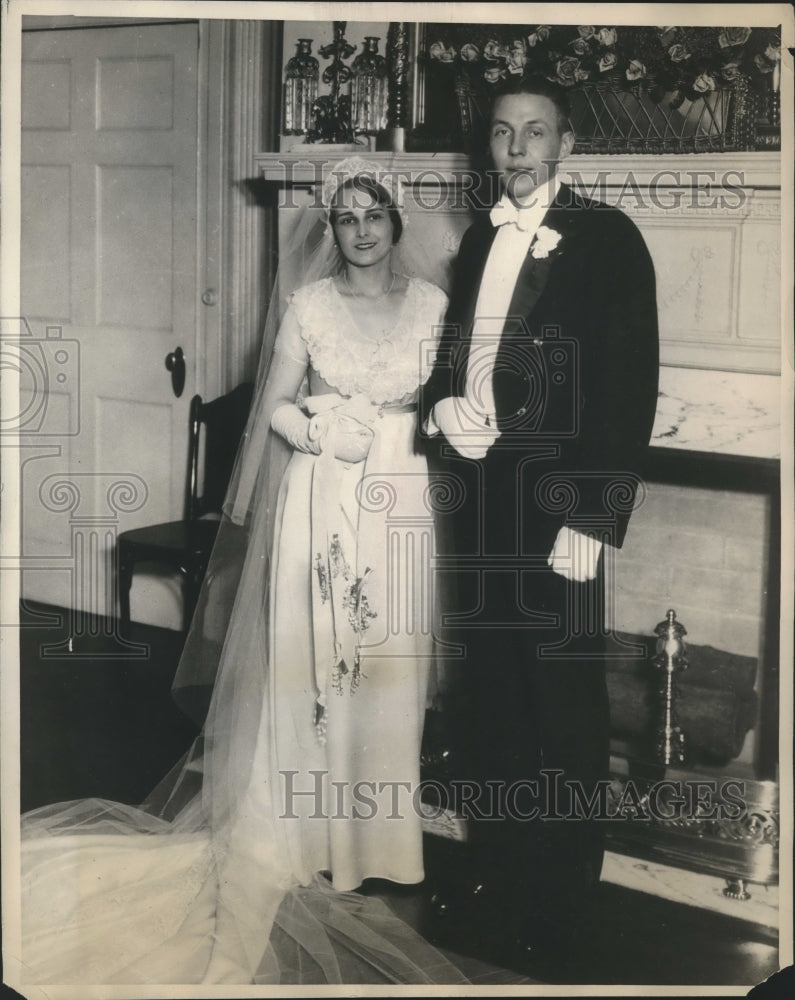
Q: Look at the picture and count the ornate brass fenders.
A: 1